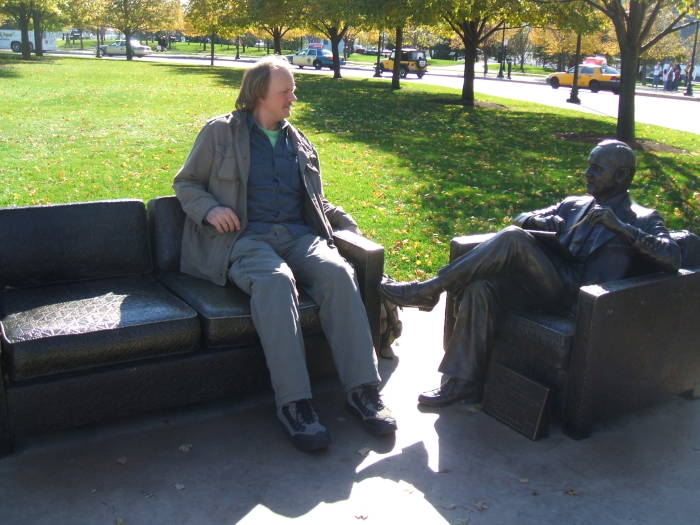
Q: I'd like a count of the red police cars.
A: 0